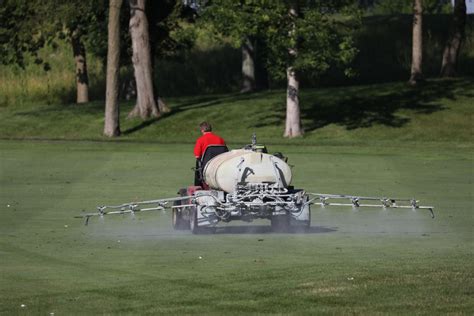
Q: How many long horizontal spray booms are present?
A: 2